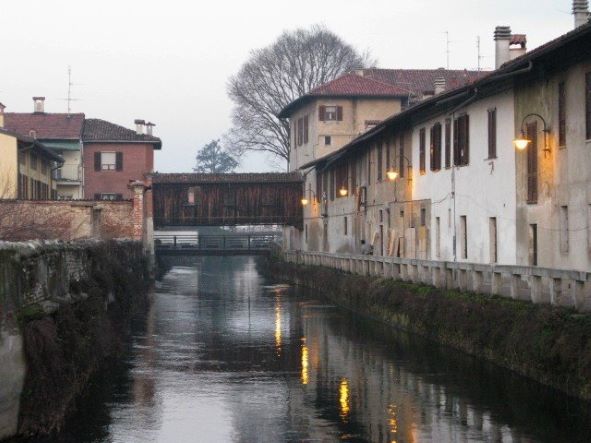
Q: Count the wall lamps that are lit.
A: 4